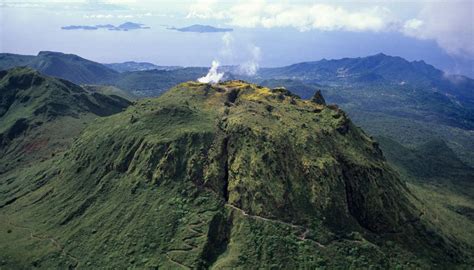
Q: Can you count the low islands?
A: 2